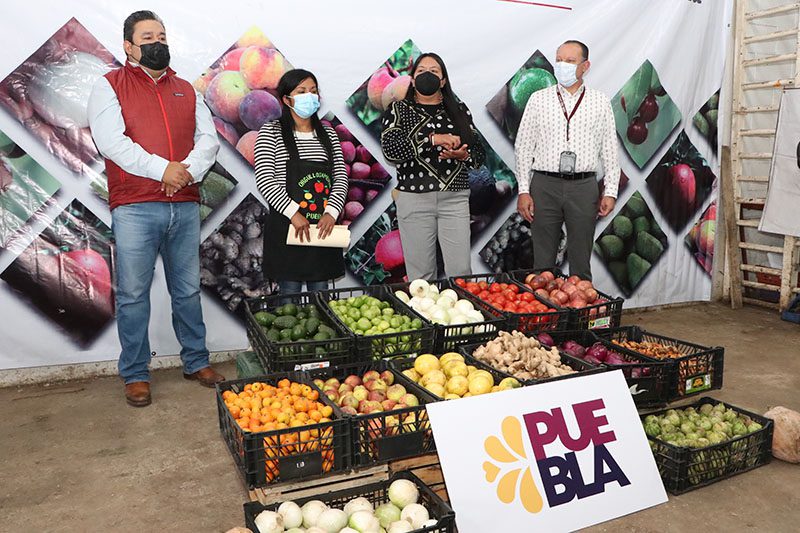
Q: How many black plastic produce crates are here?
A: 13